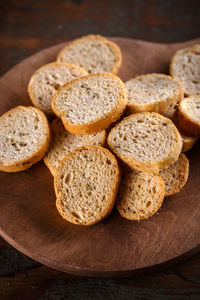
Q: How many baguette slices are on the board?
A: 13